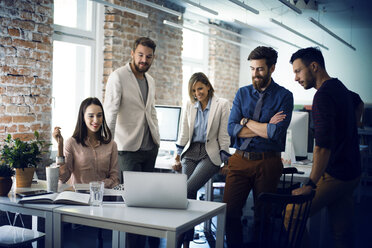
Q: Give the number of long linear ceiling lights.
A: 10